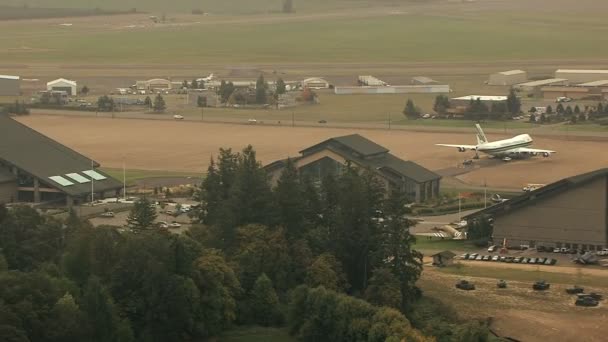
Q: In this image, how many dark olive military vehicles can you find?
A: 6